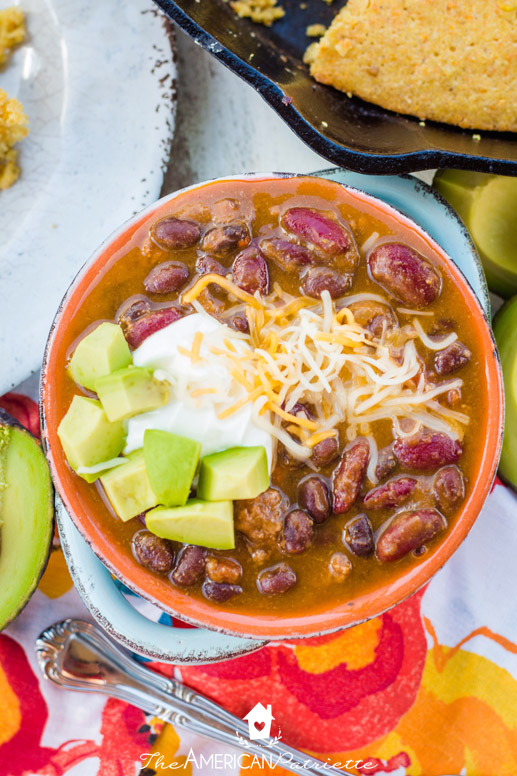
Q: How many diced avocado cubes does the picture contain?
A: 7